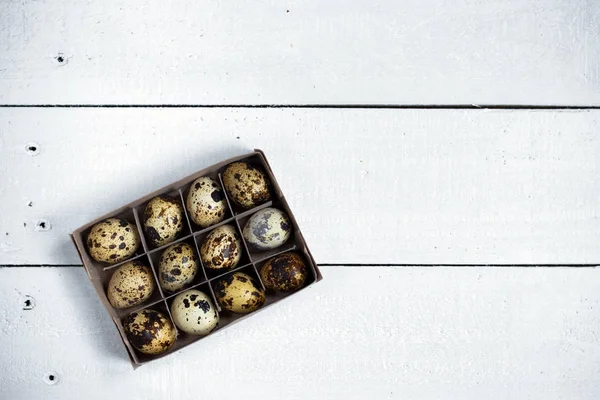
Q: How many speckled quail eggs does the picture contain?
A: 12